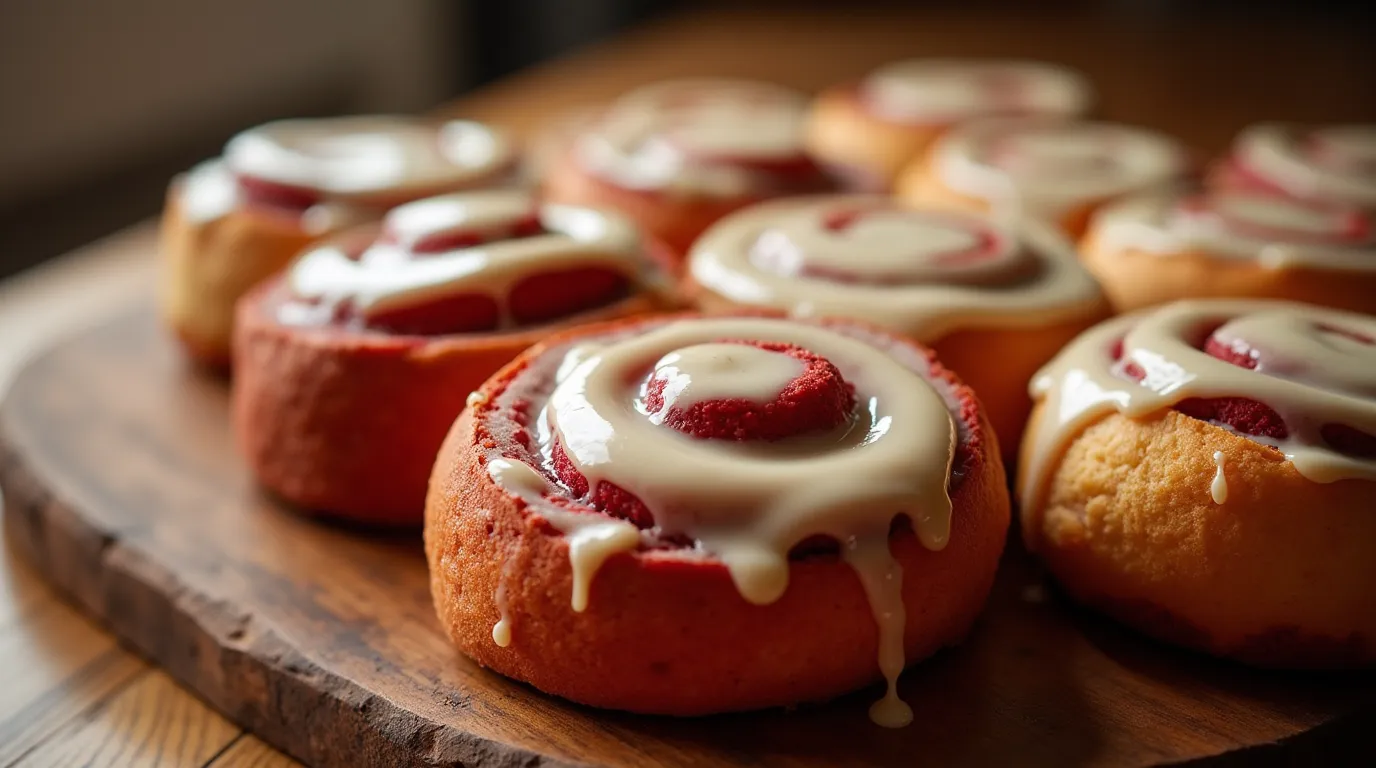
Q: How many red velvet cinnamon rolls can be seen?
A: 10